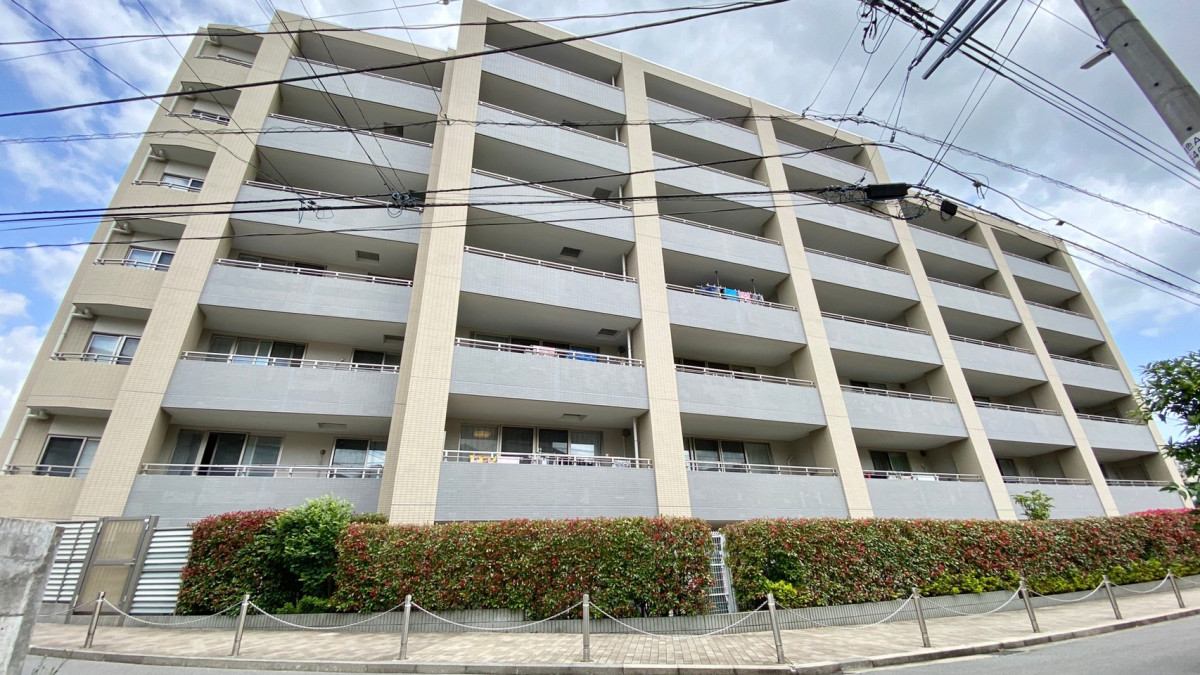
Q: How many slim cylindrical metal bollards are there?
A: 9